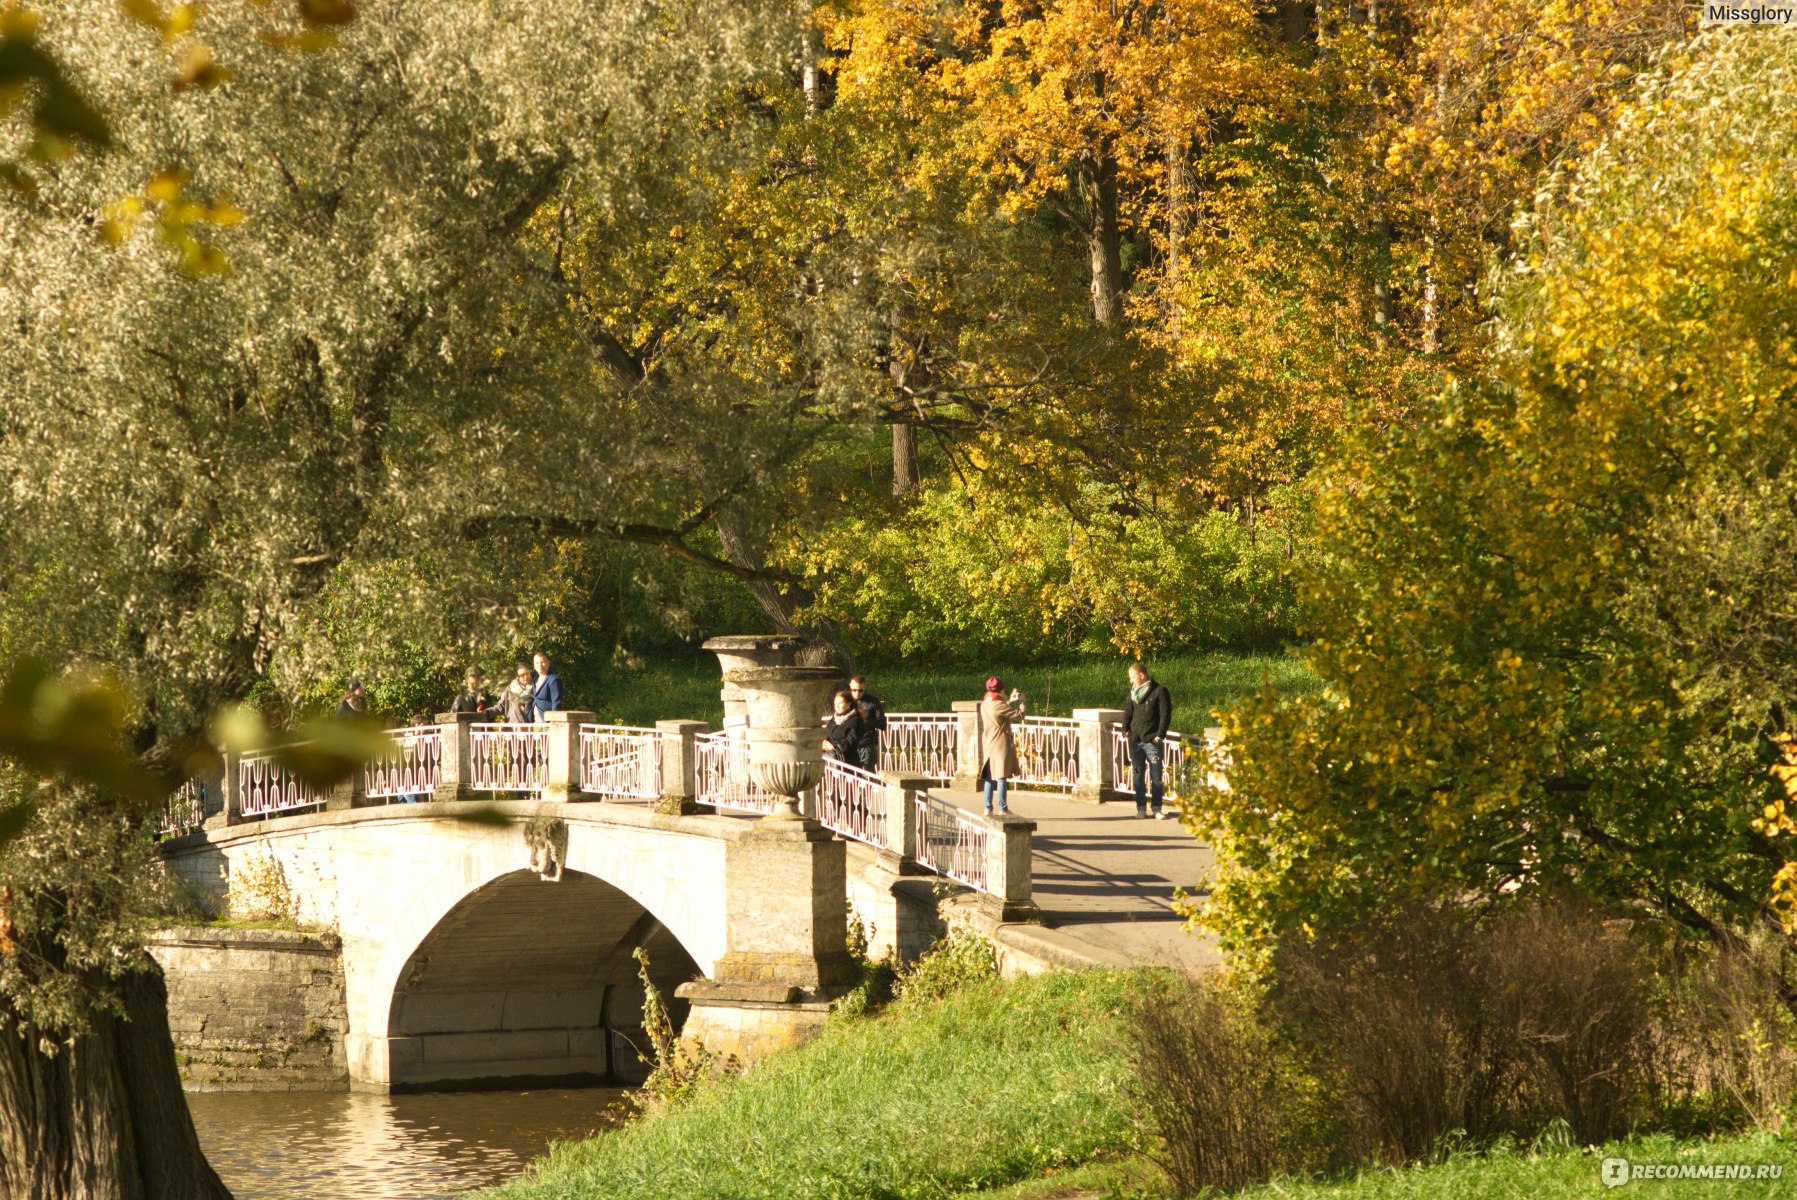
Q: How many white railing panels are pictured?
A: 11